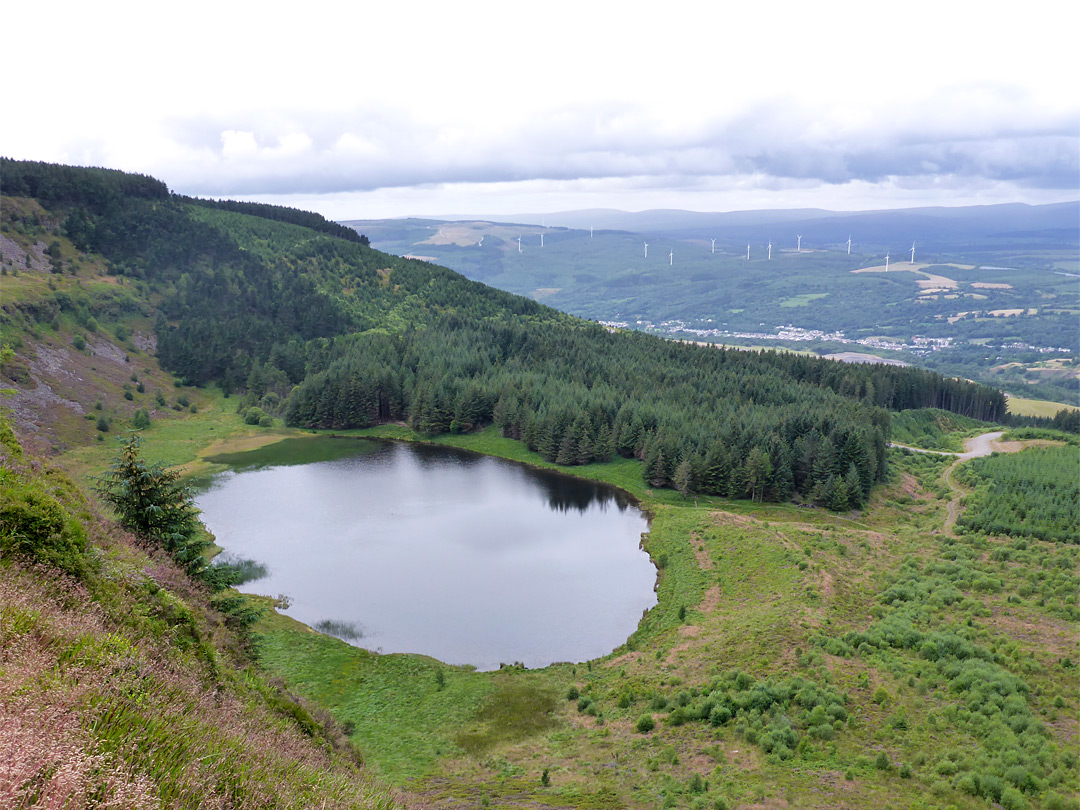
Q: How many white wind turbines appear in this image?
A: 12